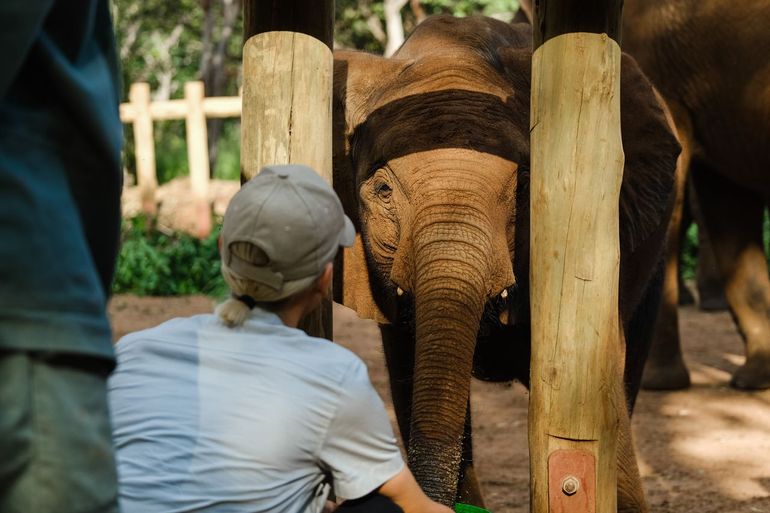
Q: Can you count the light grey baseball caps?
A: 1